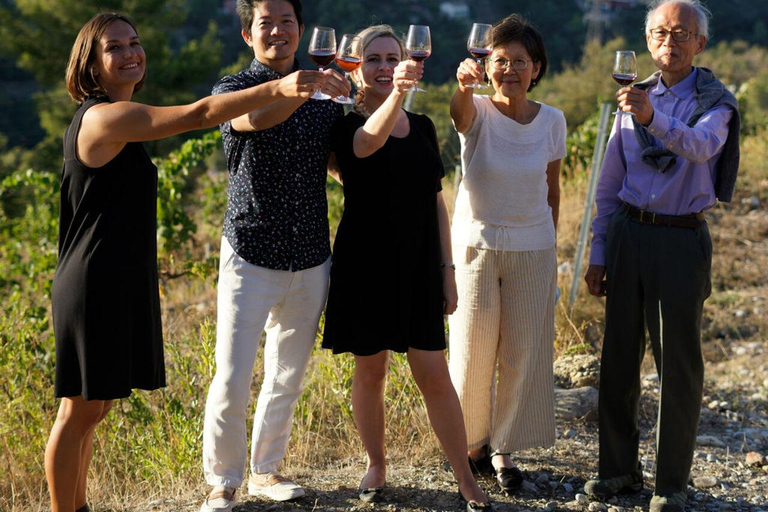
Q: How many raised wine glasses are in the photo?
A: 5